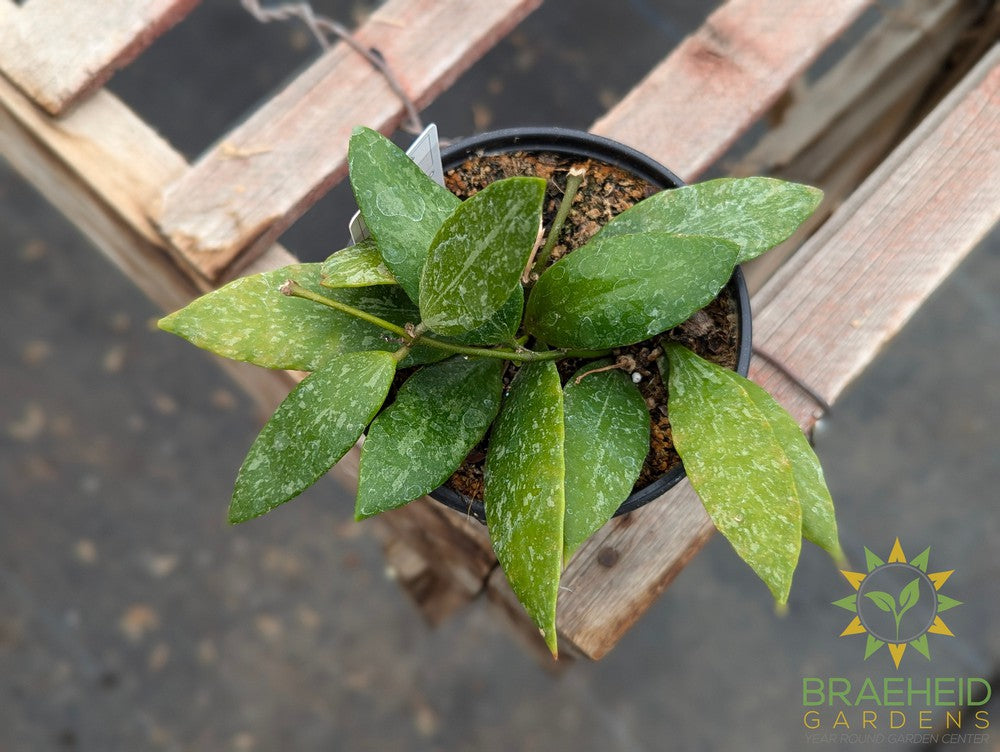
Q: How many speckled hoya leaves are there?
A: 12